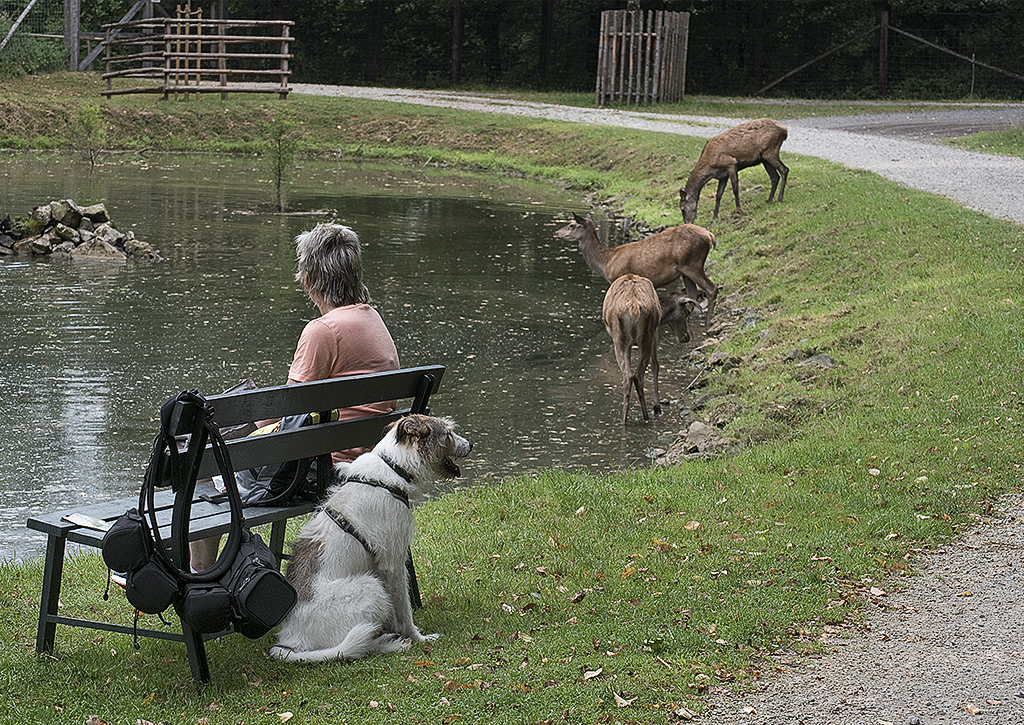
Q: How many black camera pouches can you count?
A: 4